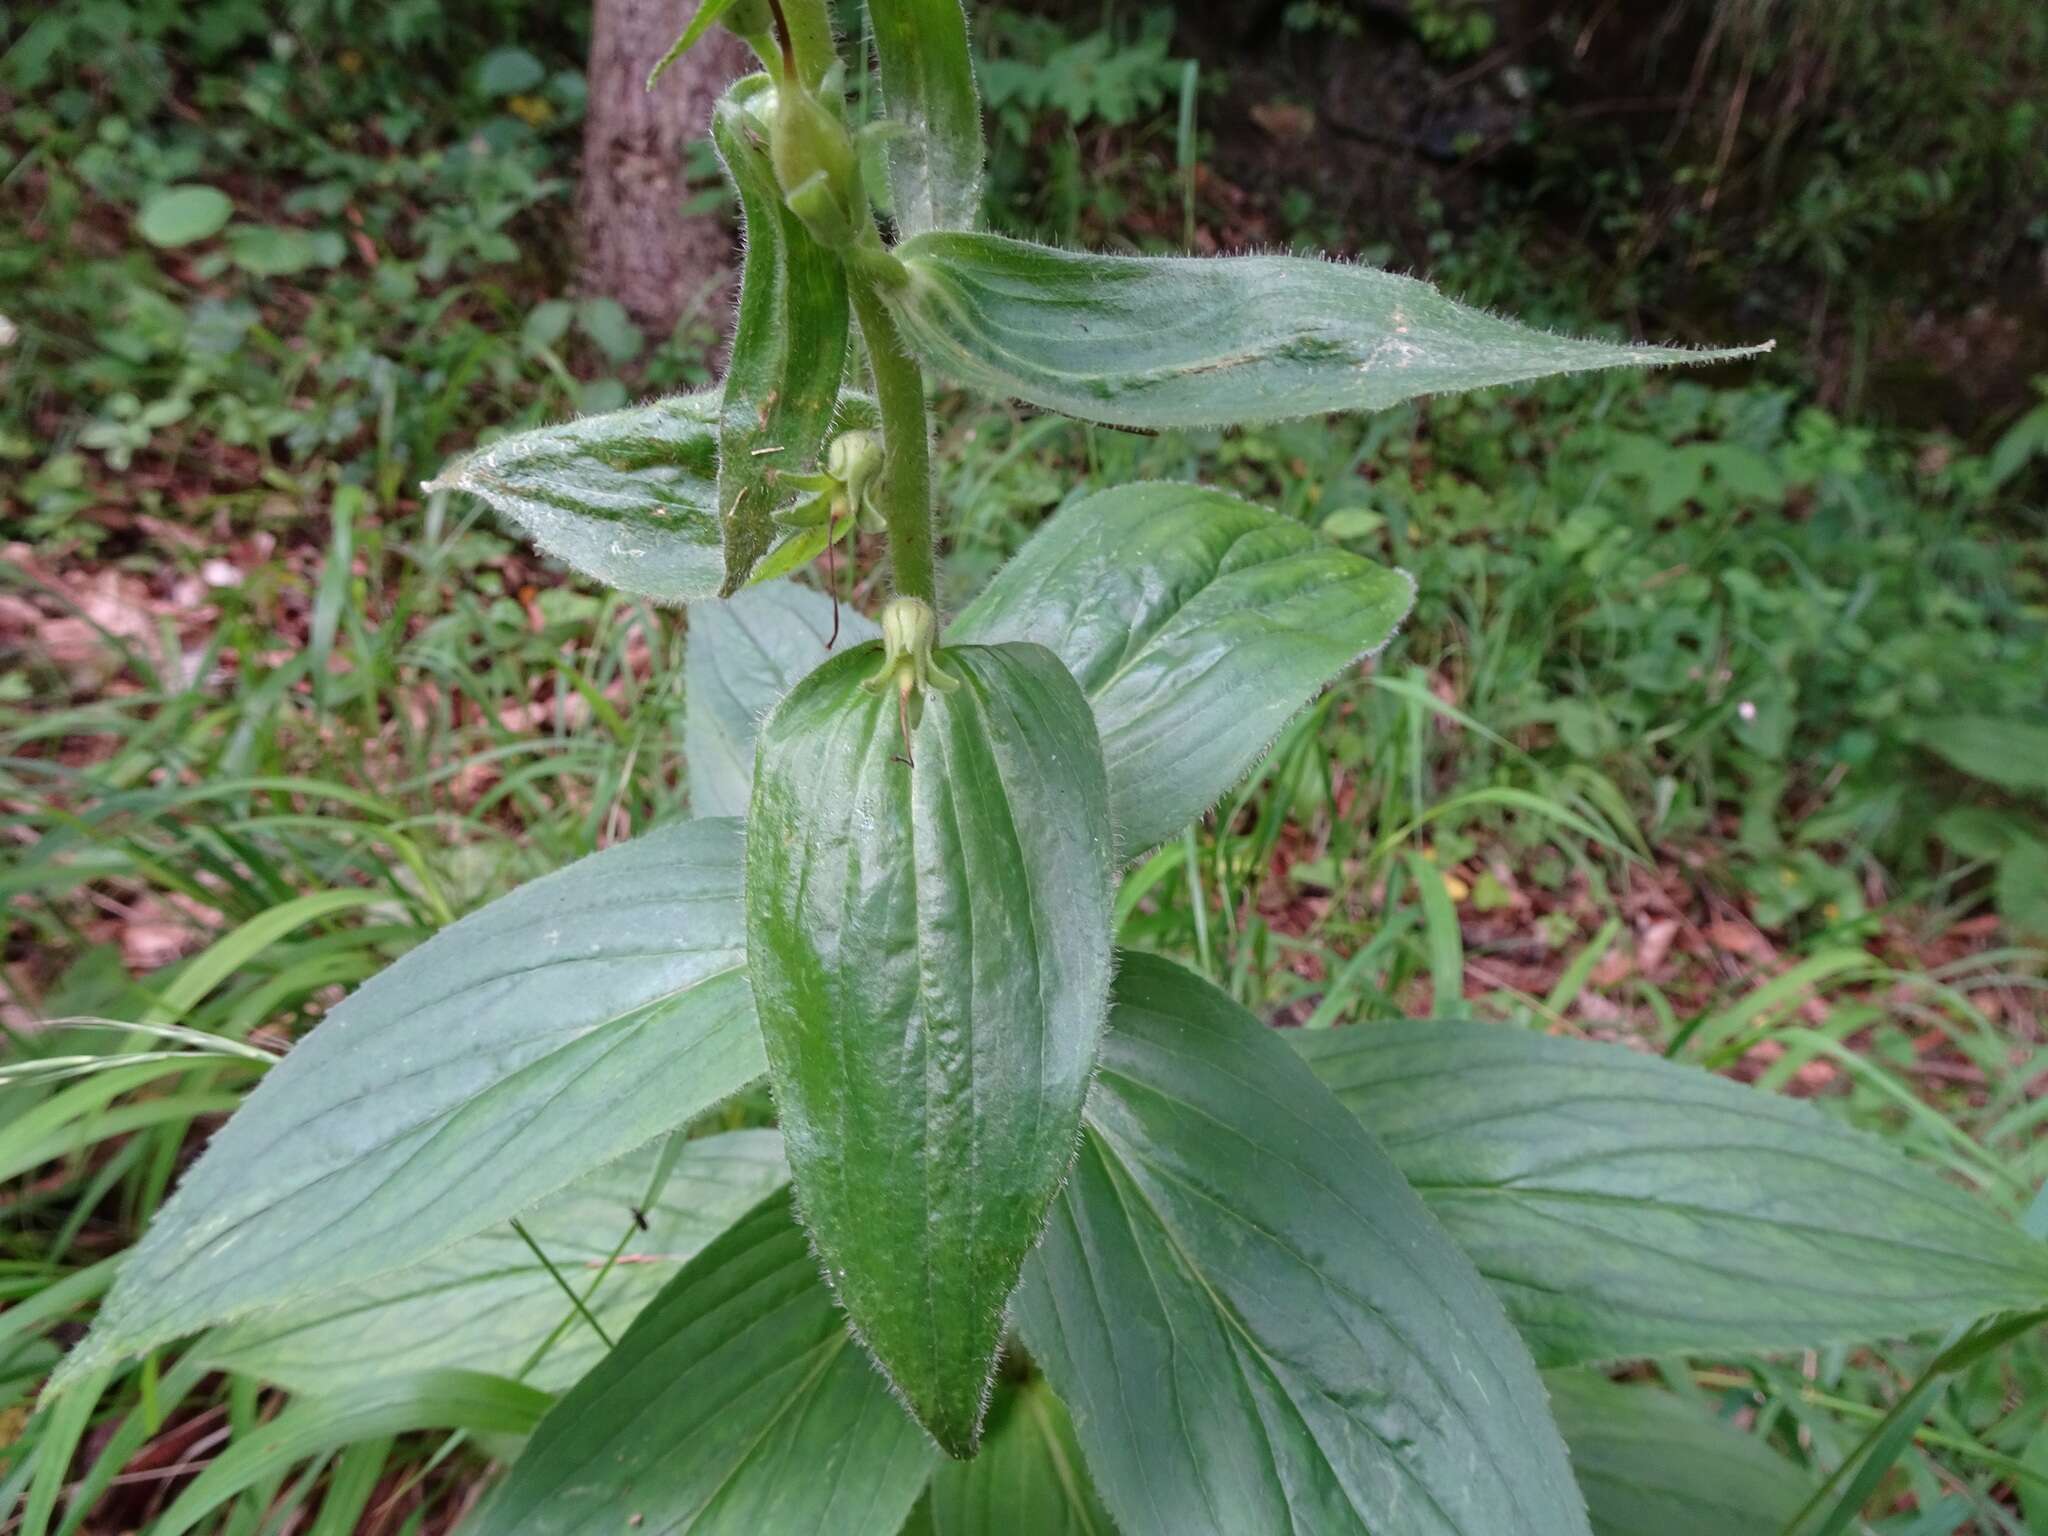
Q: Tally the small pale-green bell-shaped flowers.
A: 2